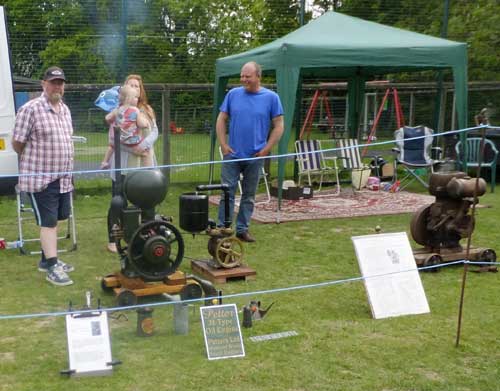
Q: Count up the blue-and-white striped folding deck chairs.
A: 2